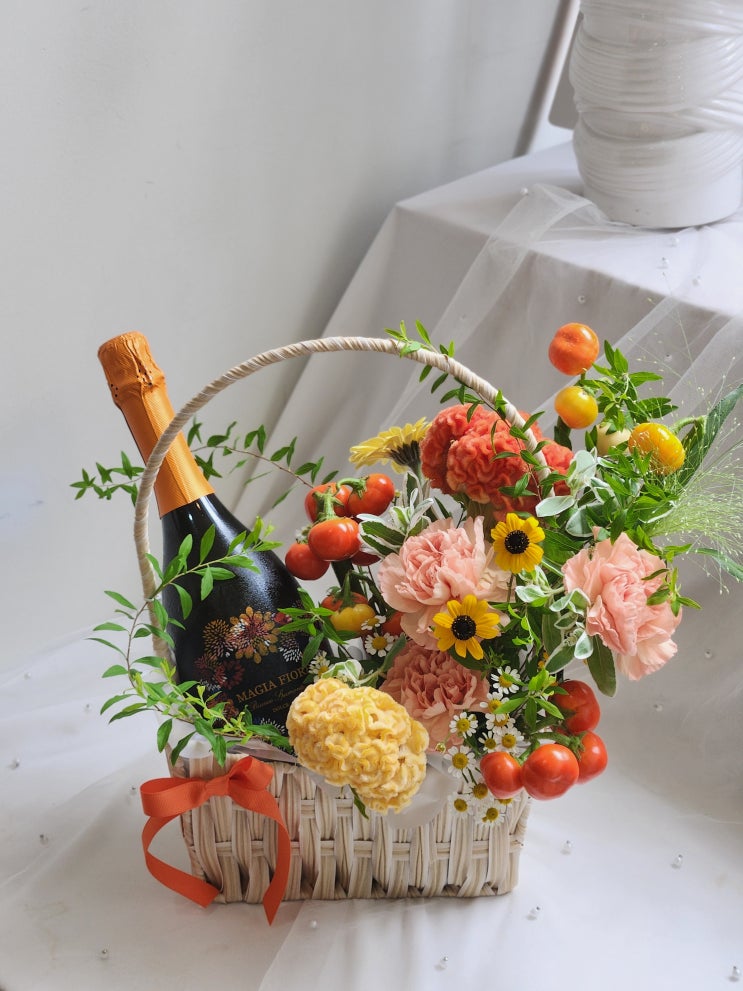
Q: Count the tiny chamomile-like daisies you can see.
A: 14